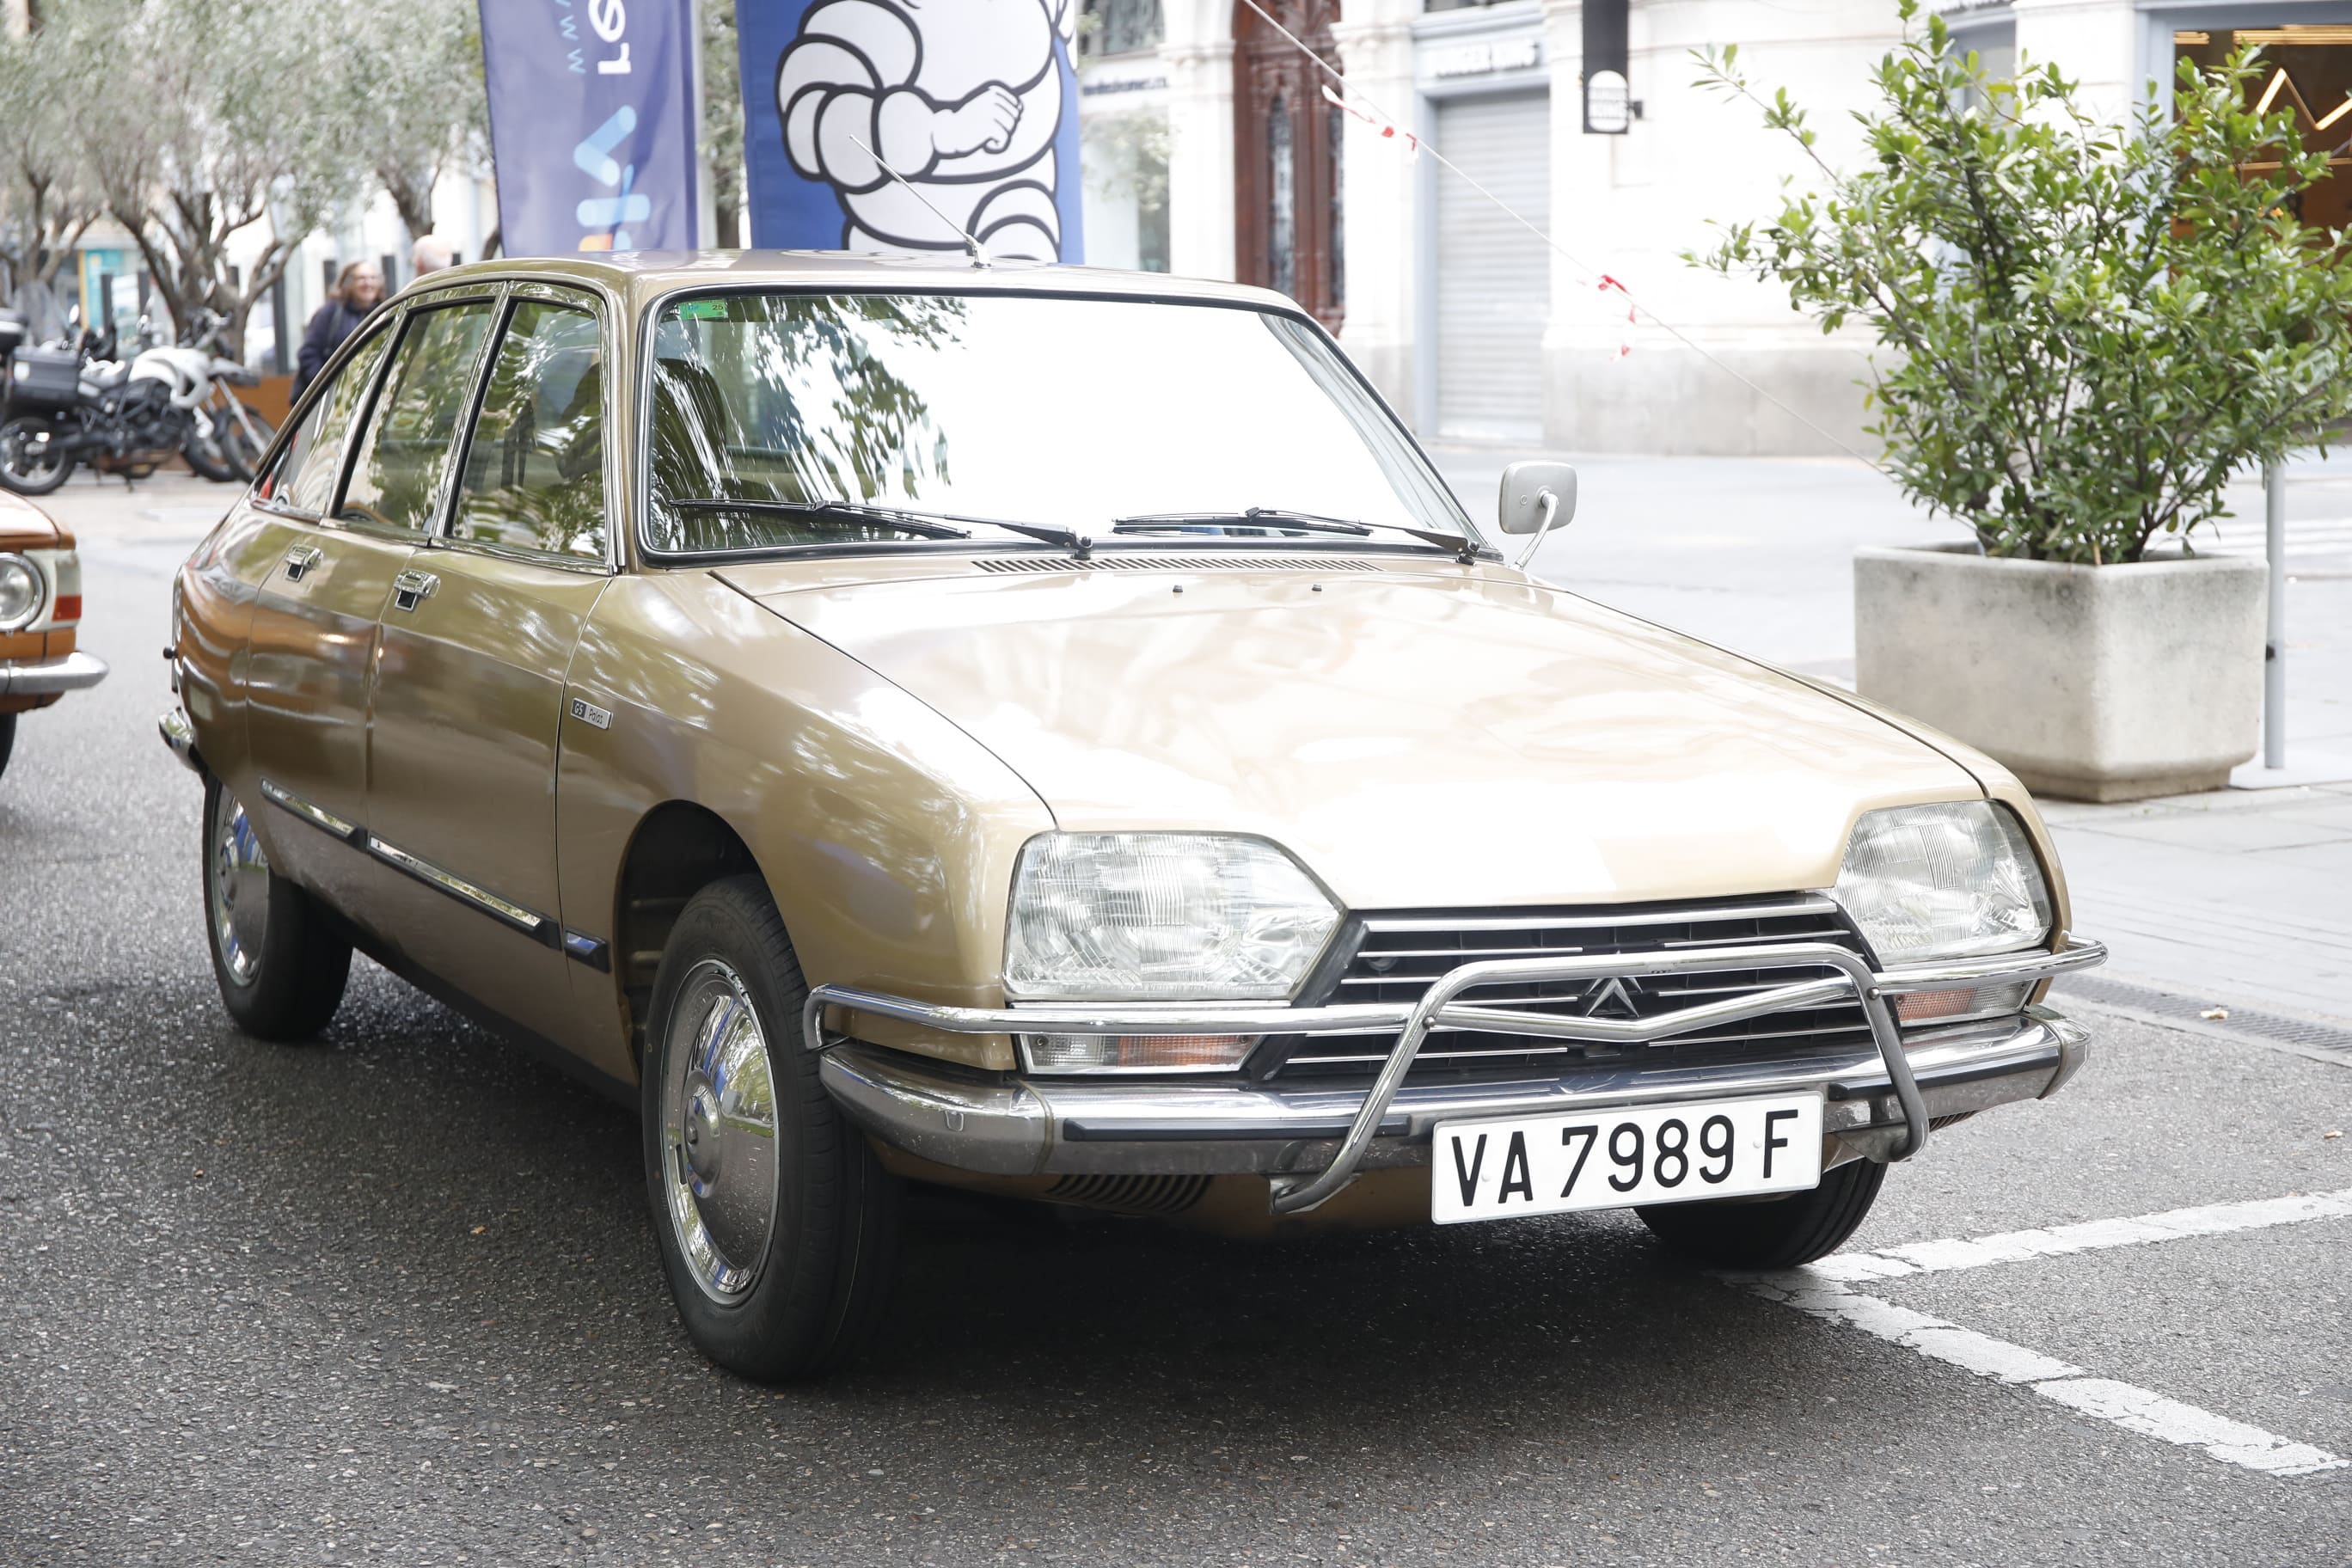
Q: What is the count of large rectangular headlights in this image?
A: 2